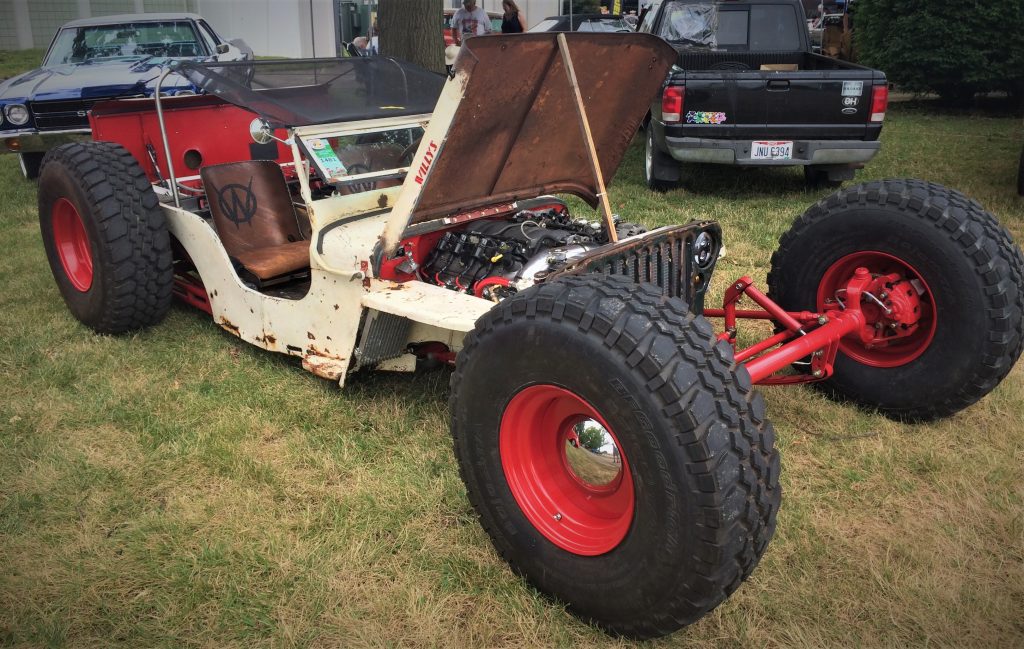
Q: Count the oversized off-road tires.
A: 3